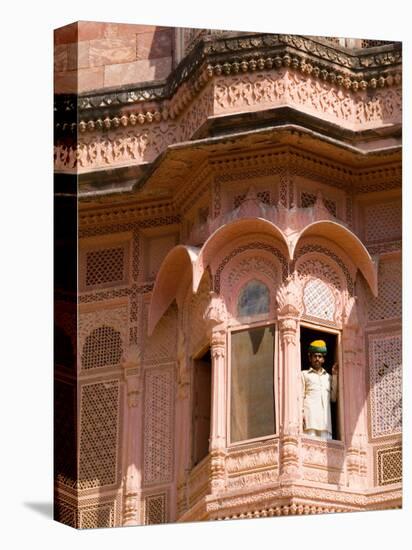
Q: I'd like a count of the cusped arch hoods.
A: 3